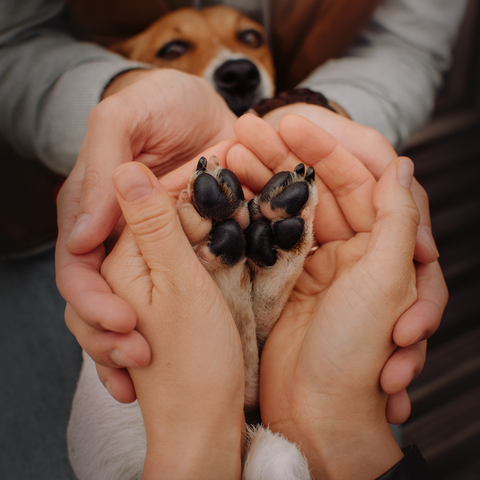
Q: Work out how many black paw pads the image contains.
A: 7